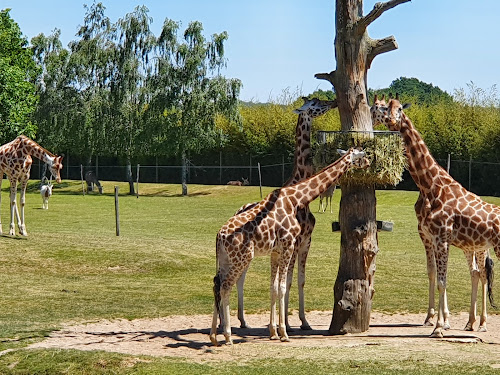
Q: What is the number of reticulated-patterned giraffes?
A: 5